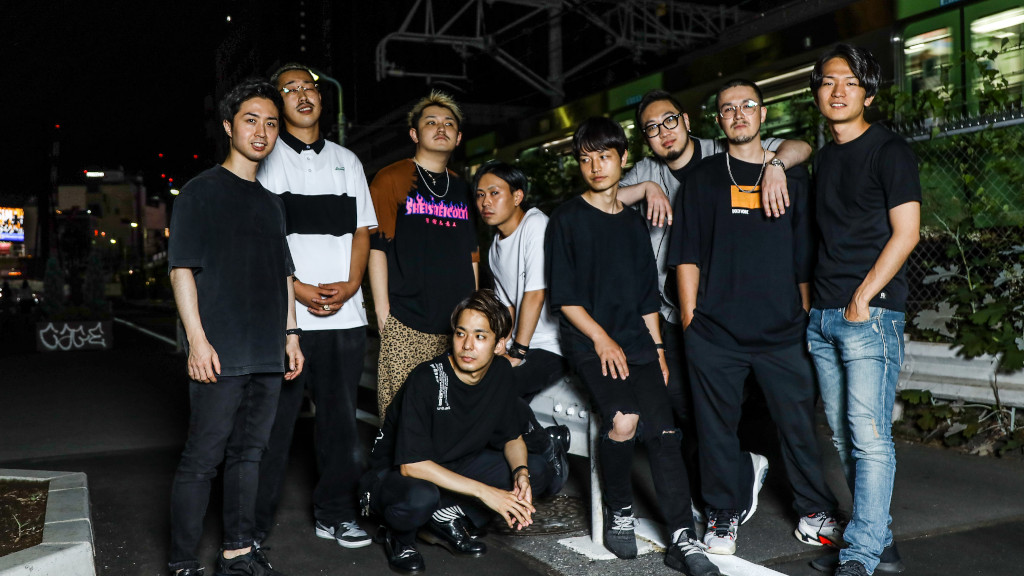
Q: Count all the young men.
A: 9